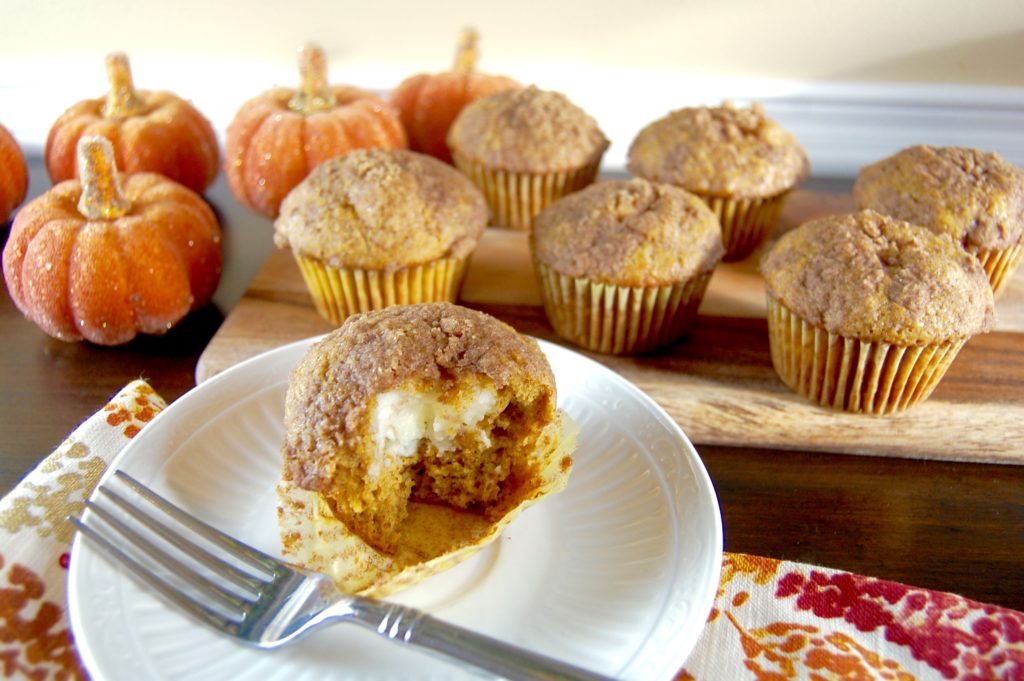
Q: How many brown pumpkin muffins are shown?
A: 7